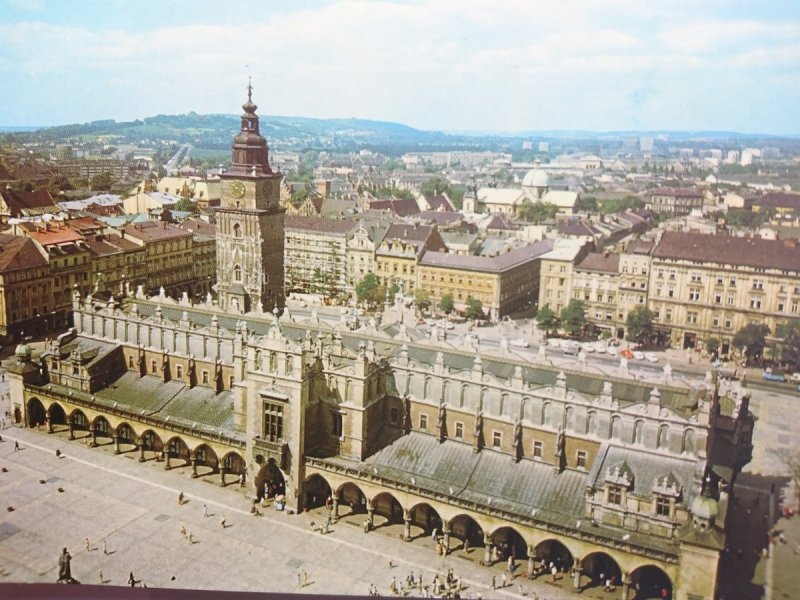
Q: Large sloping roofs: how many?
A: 2